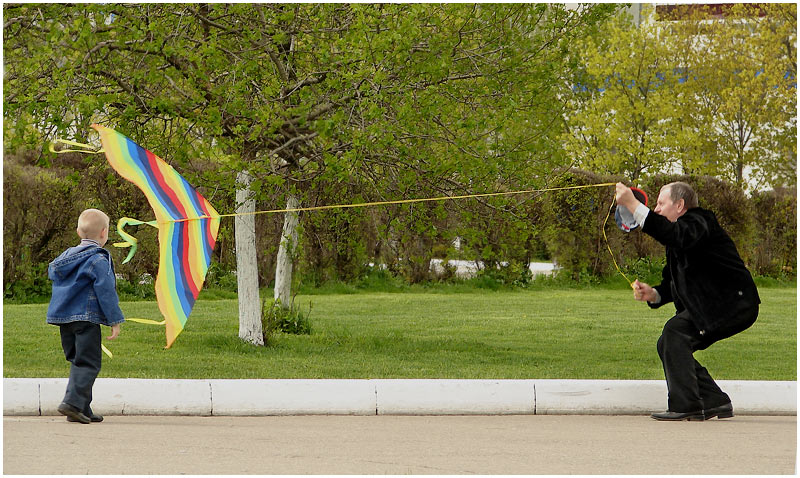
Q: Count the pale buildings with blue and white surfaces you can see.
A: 1